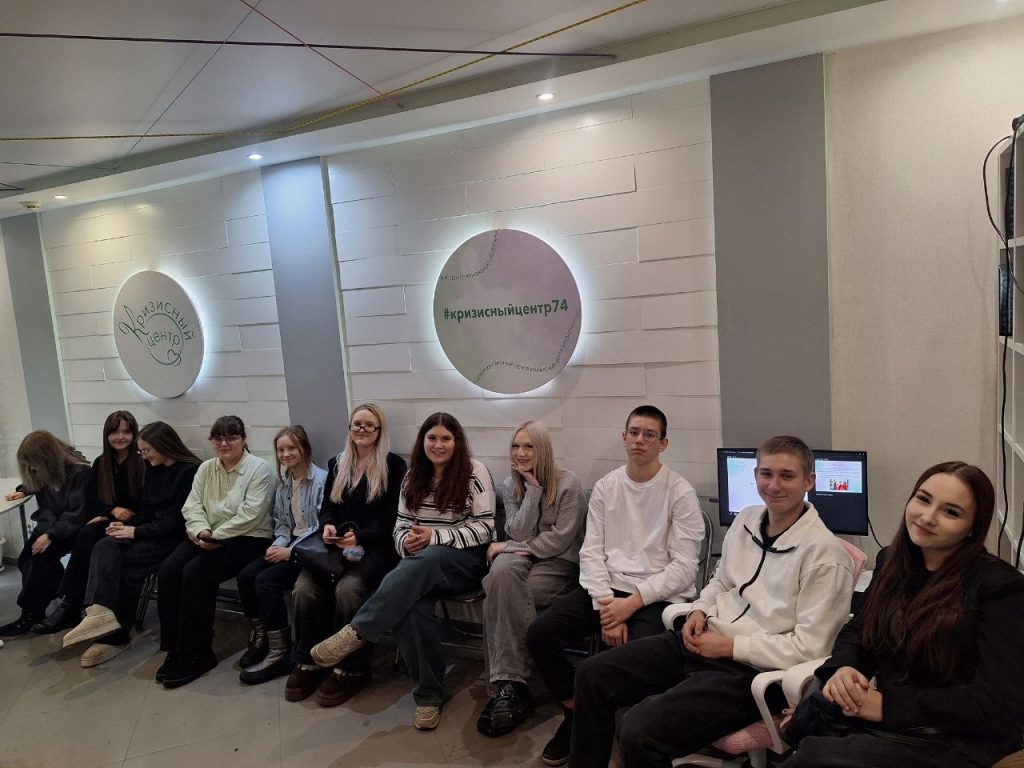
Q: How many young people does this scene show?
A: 11